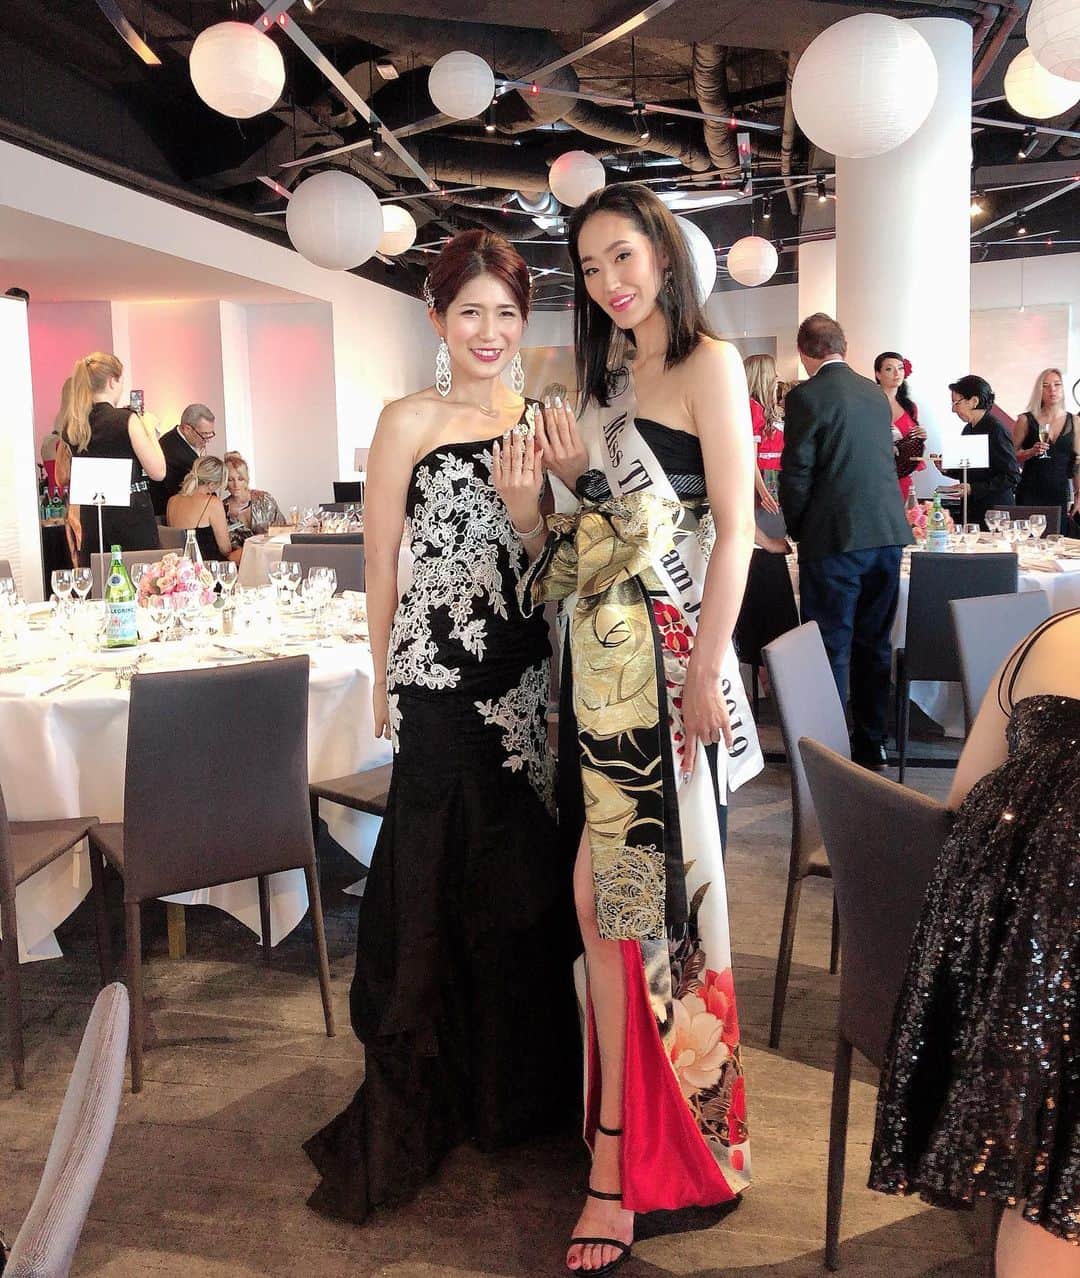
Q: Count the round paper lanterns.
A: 10